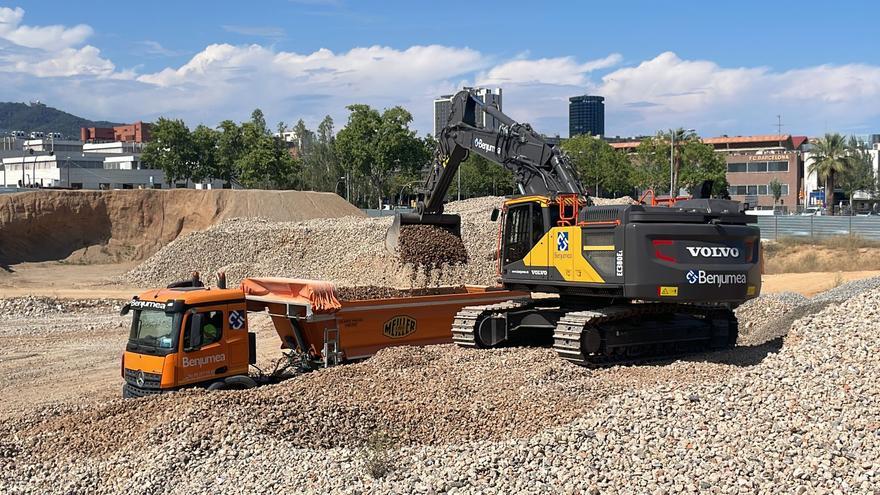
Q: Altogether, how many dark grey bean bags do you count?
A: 0